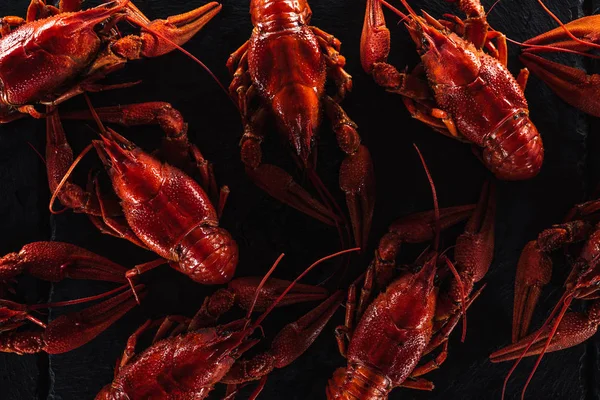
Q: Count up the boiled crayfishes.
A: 9